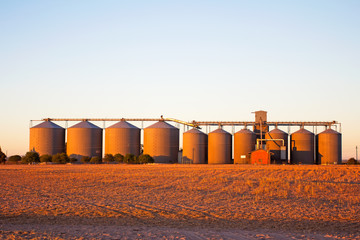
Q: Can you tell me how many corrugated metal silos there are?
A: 10